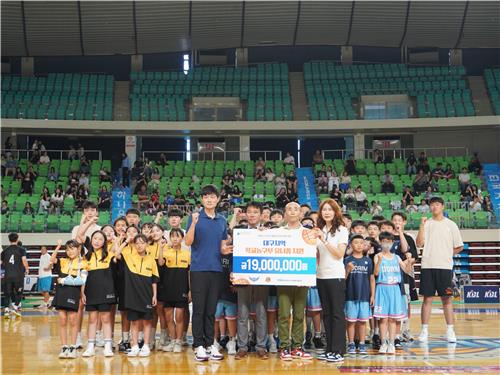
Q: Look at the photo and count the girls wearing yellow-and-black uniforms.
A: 9